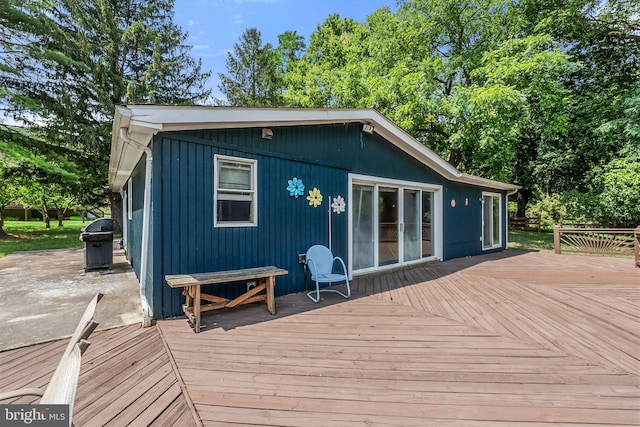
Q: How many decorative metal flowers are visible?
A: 3